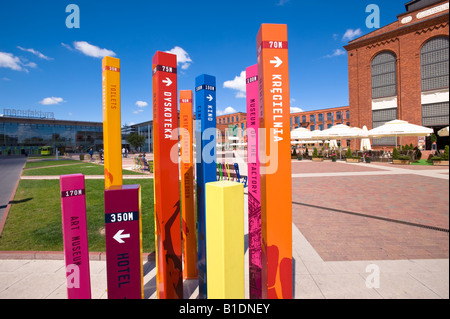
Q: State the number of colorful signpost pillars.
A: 9